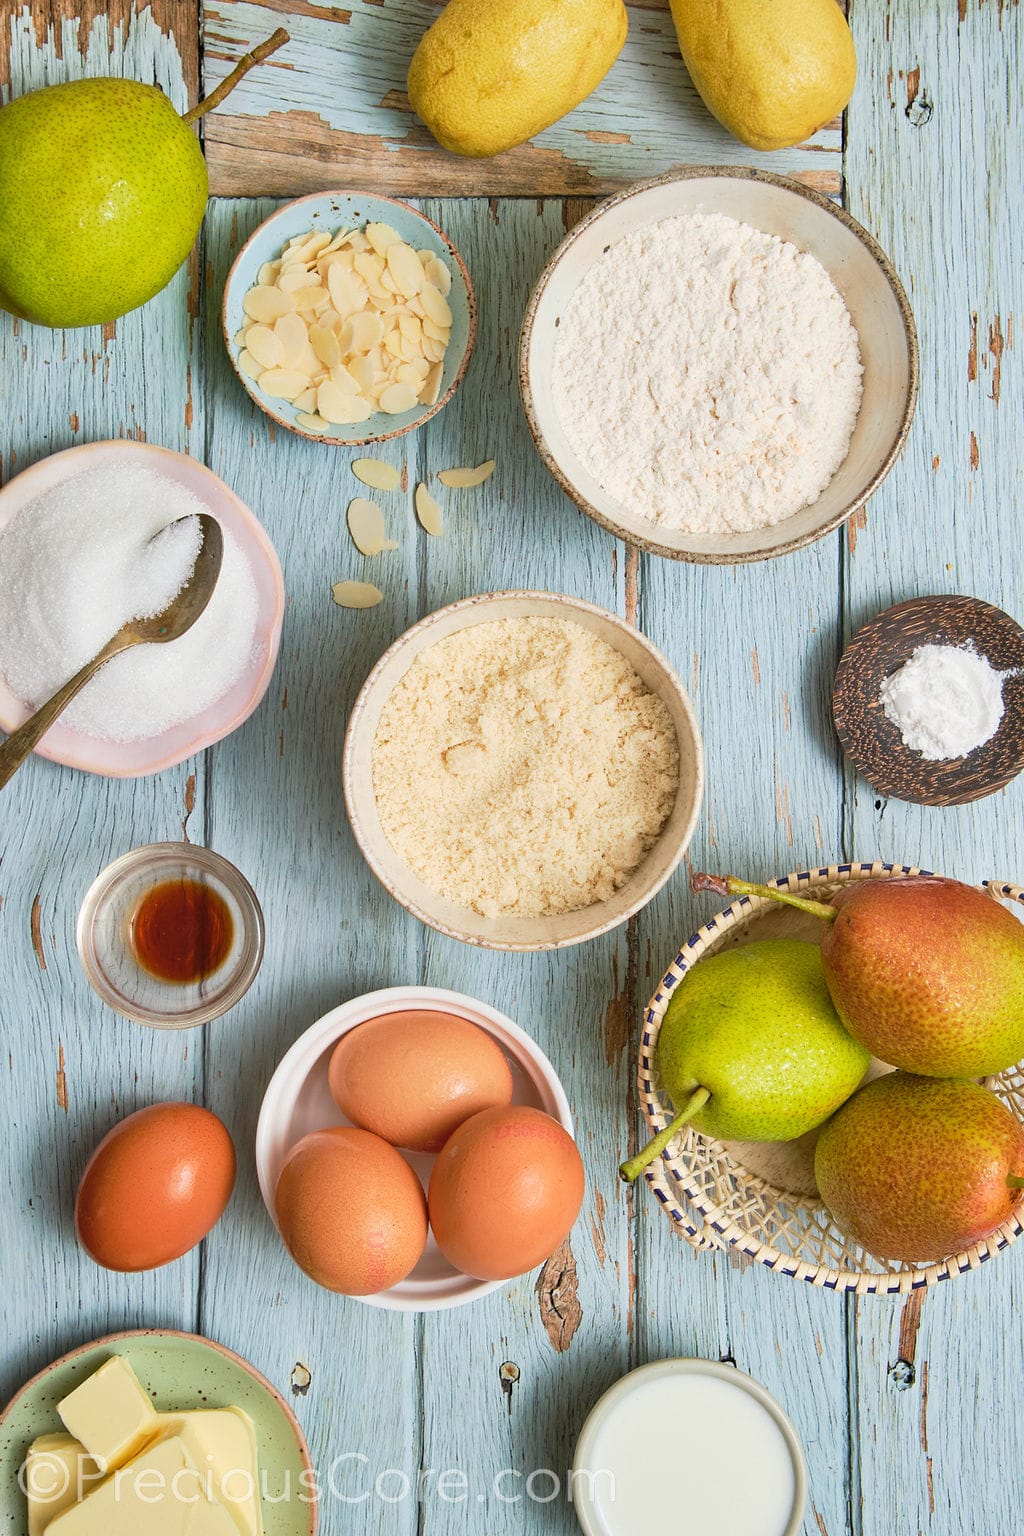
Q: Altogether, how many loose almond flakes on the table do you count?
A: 5